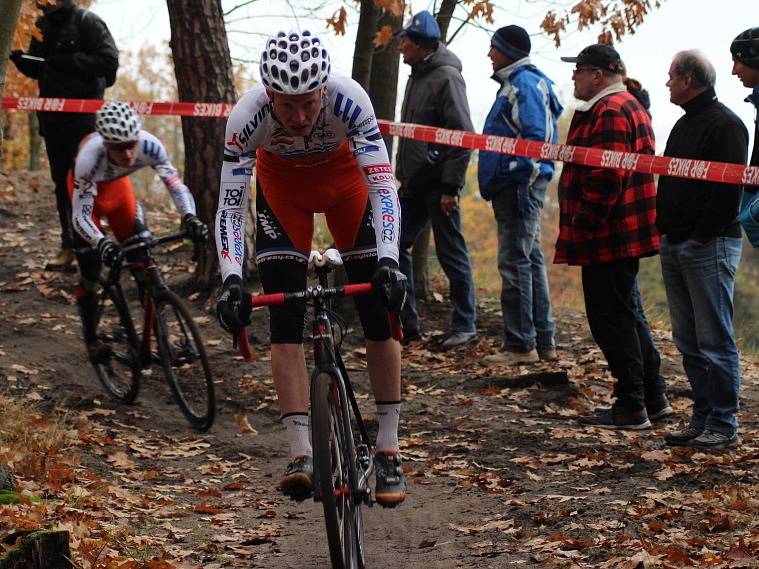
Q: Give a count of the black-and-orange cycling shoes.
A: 2